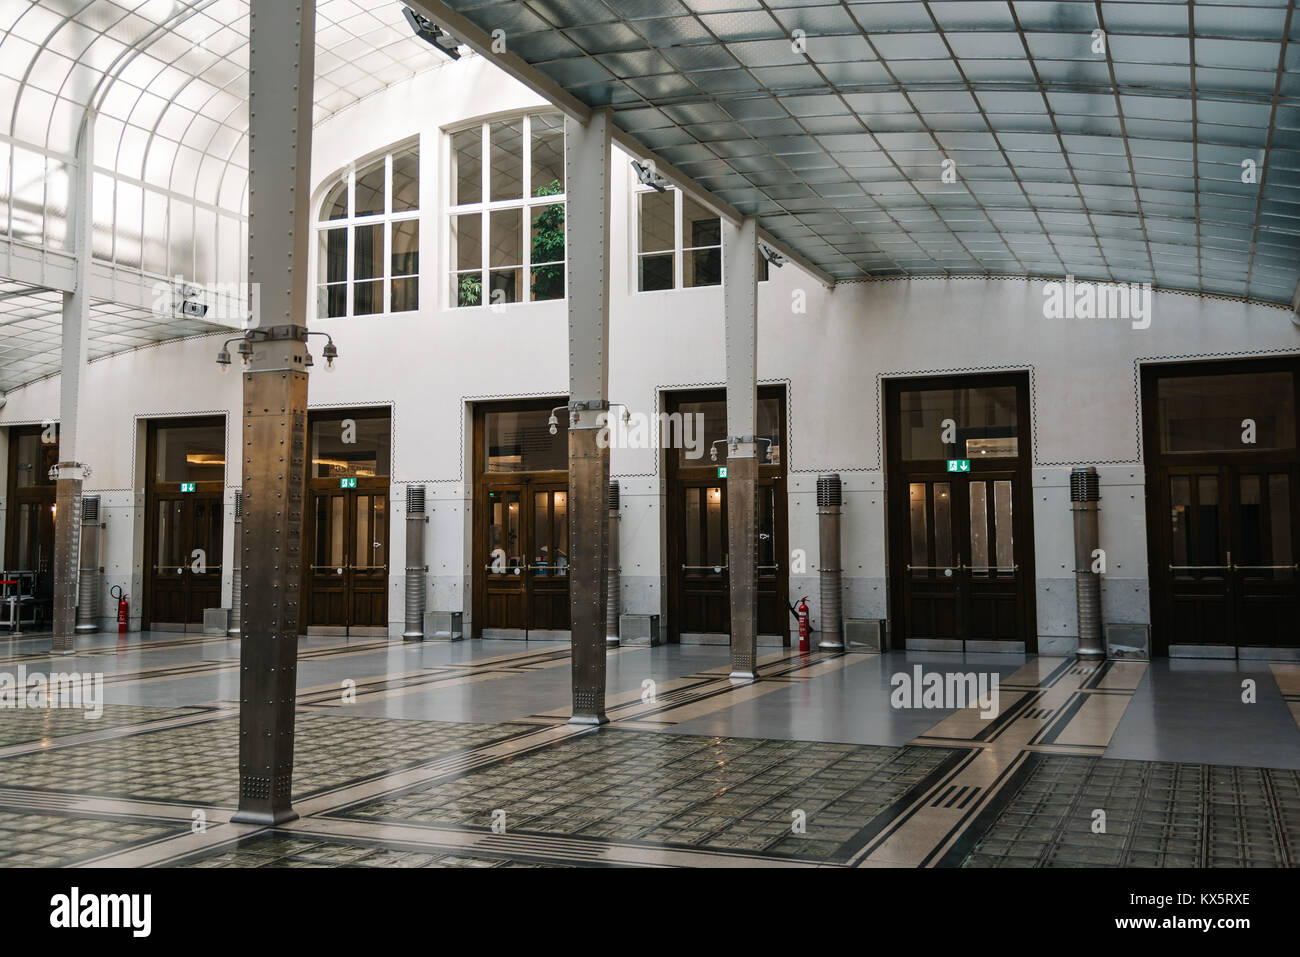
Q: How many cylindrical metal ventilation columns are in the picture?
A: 6